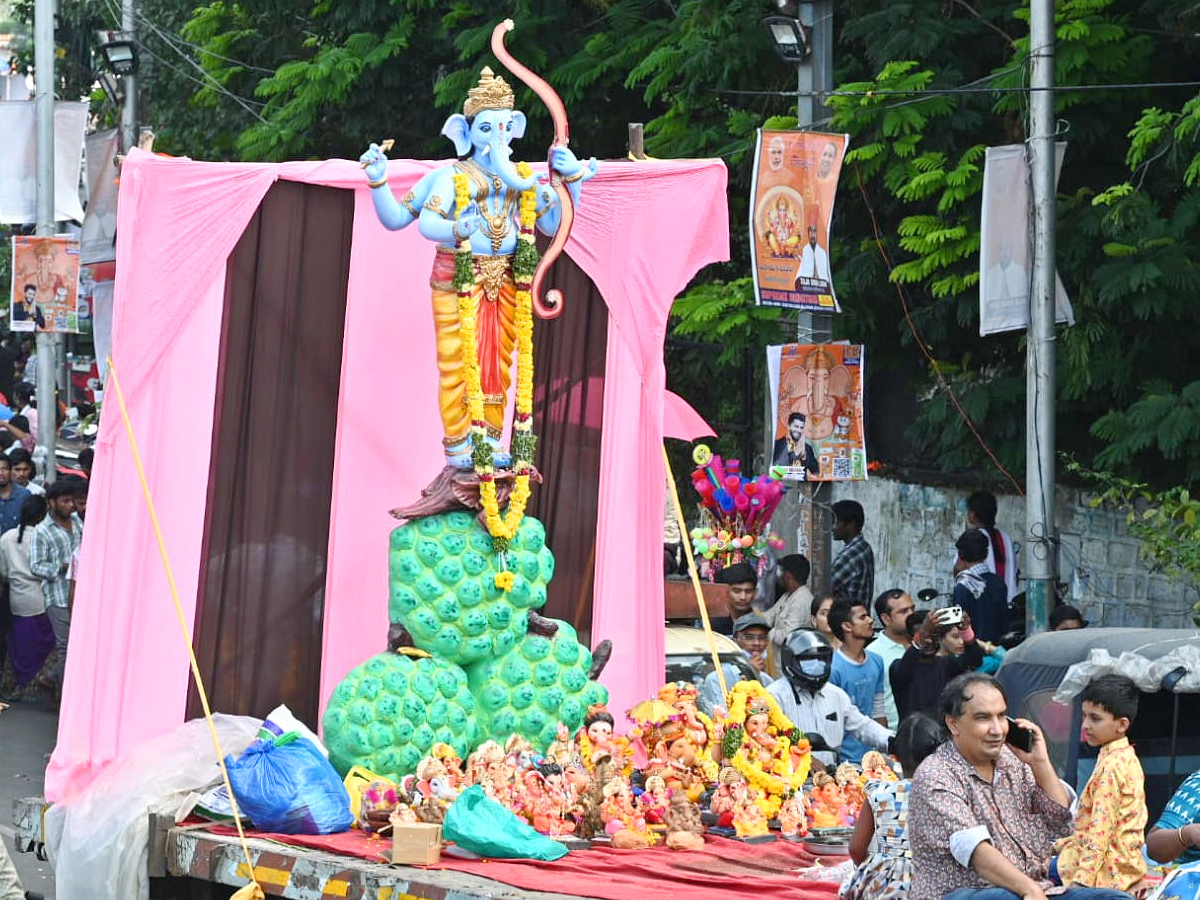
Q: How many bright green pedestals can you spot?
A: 3